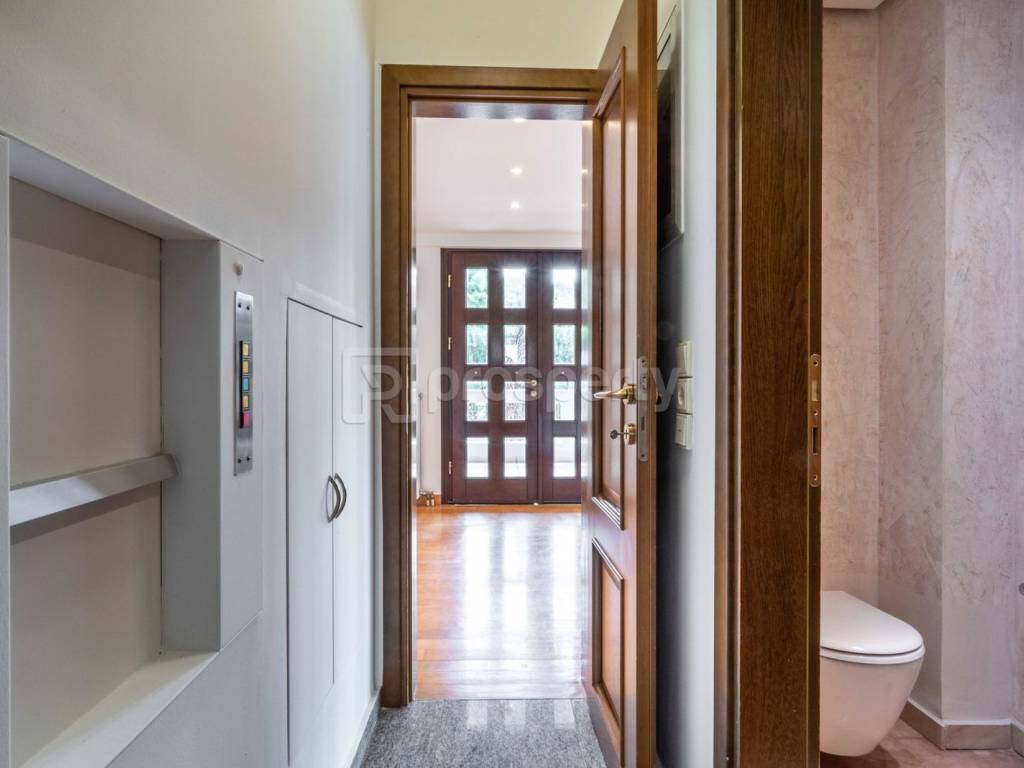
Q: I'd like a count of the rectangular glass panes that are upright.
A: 12